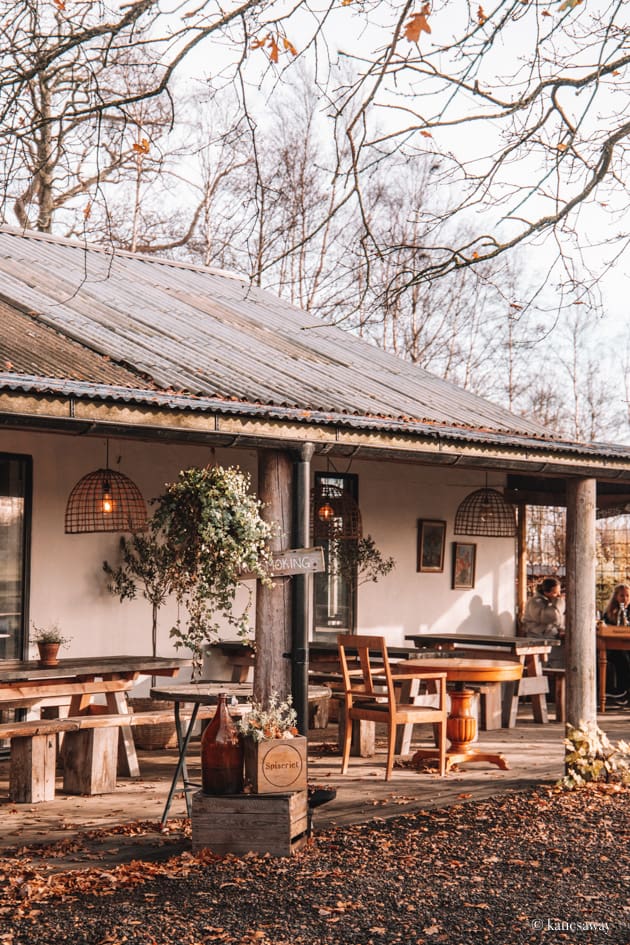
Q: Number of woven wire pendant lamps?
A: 3